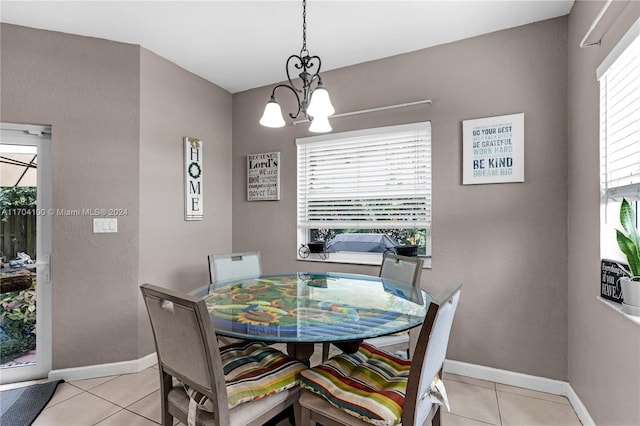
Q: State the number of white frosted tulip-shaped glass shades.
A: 3